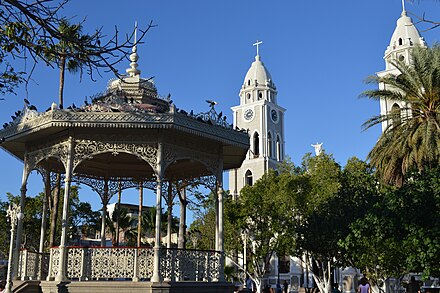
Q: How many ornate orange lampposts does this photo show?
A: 0